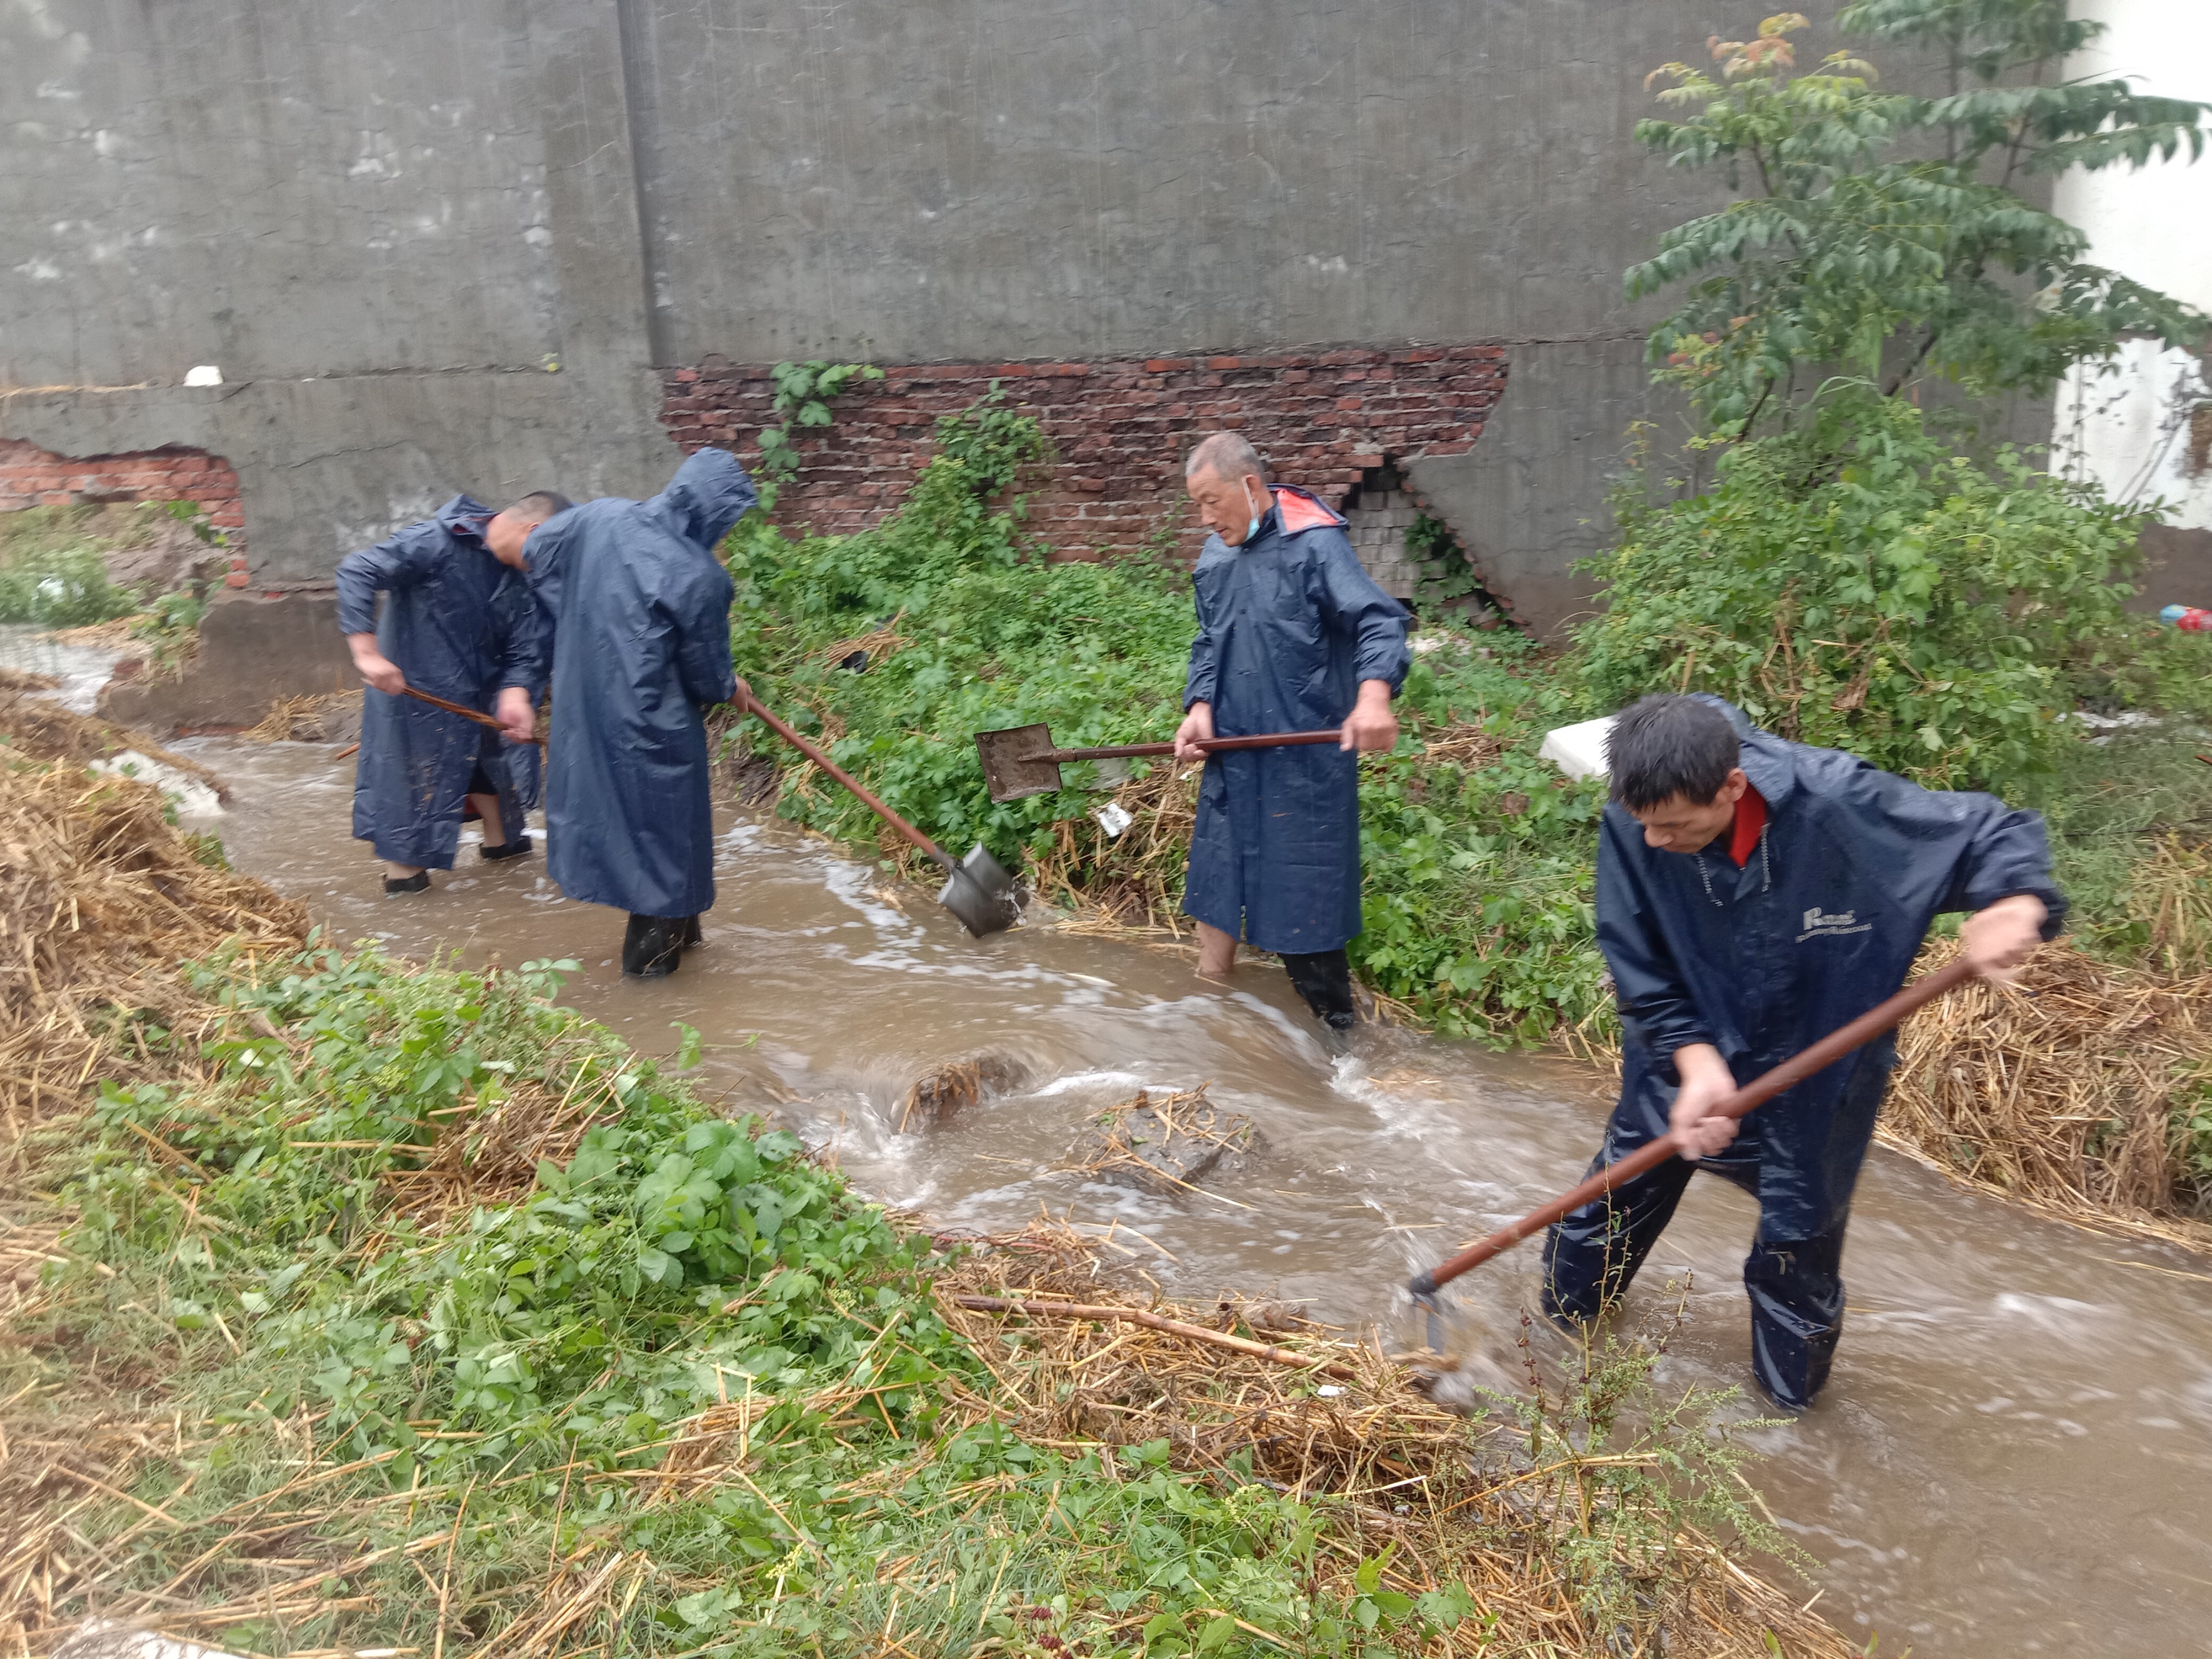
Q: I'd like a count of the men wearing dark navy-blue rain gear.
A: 4